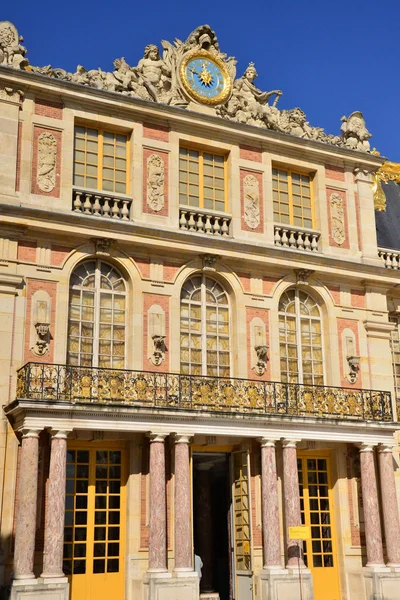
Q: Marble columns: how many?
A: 8